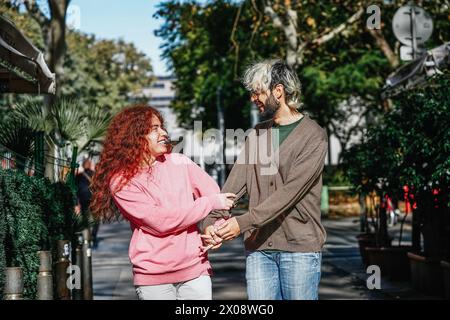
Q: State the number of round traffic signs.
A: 1